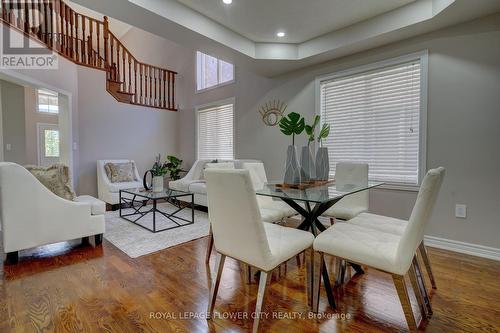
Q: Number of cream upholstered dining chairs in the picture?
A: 6